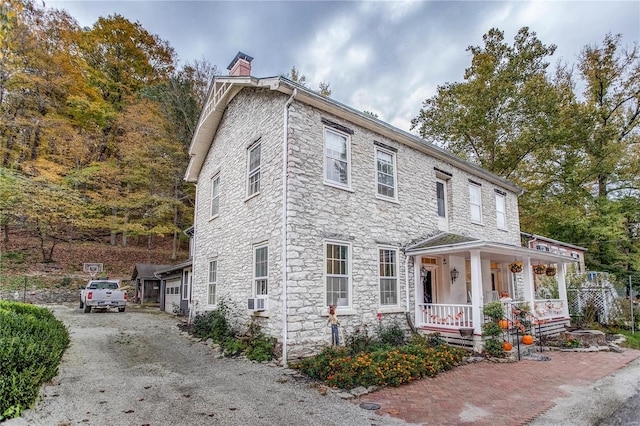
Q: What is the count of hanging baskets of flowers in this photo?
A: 3